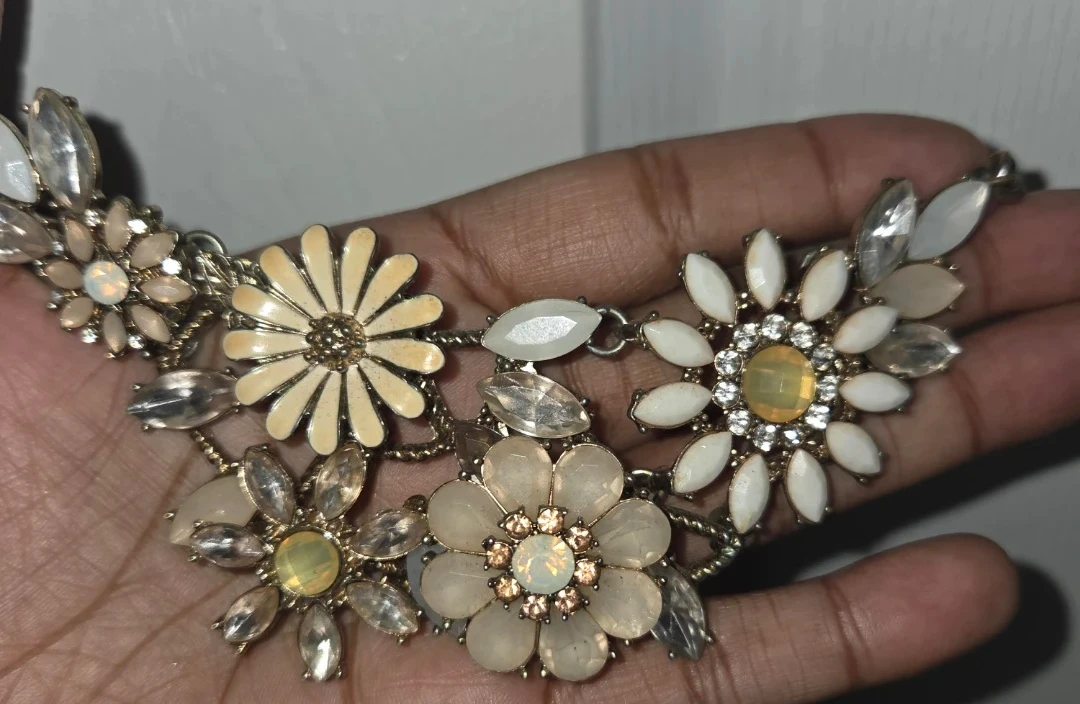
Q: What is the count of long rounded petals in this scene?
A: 13